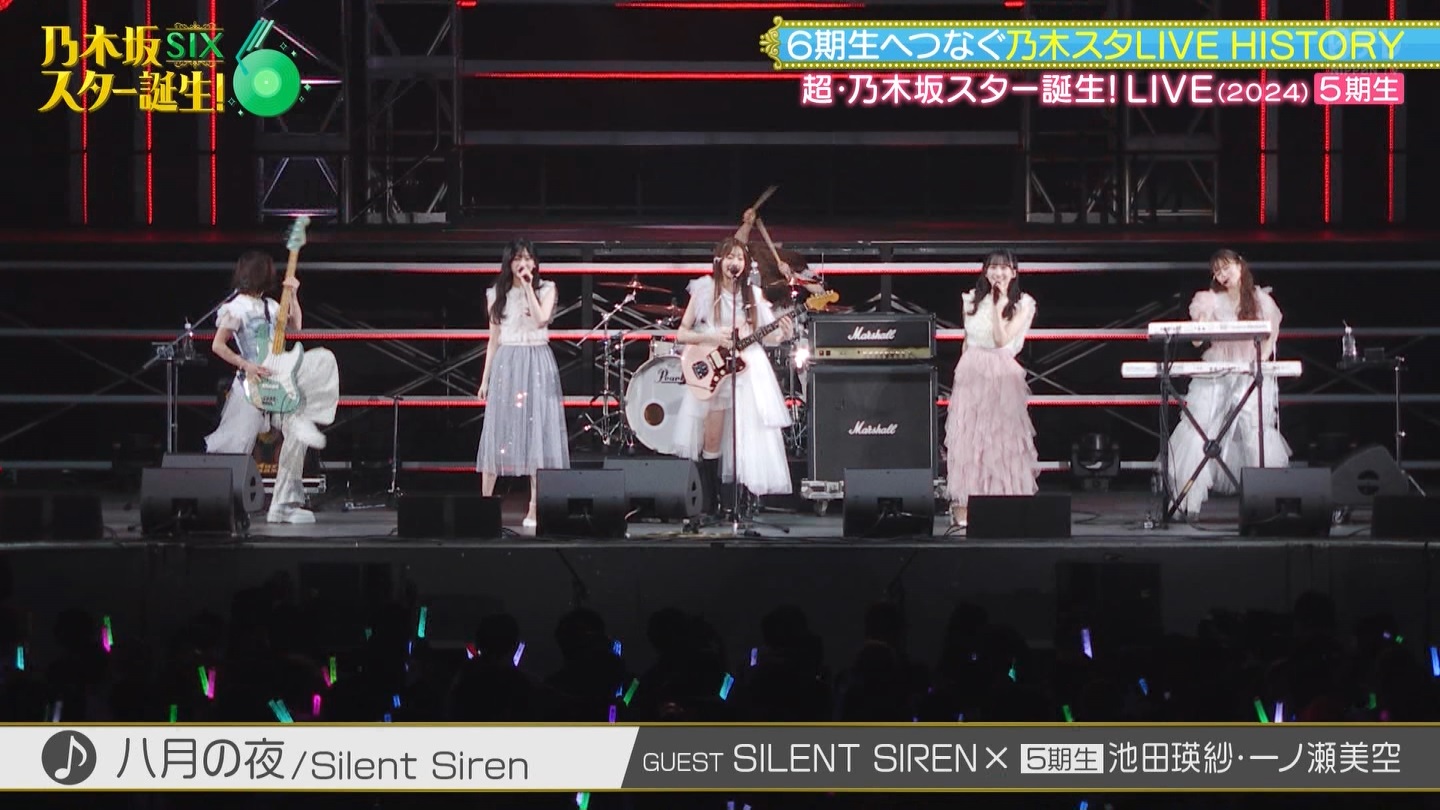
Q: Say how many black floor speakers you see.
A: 11